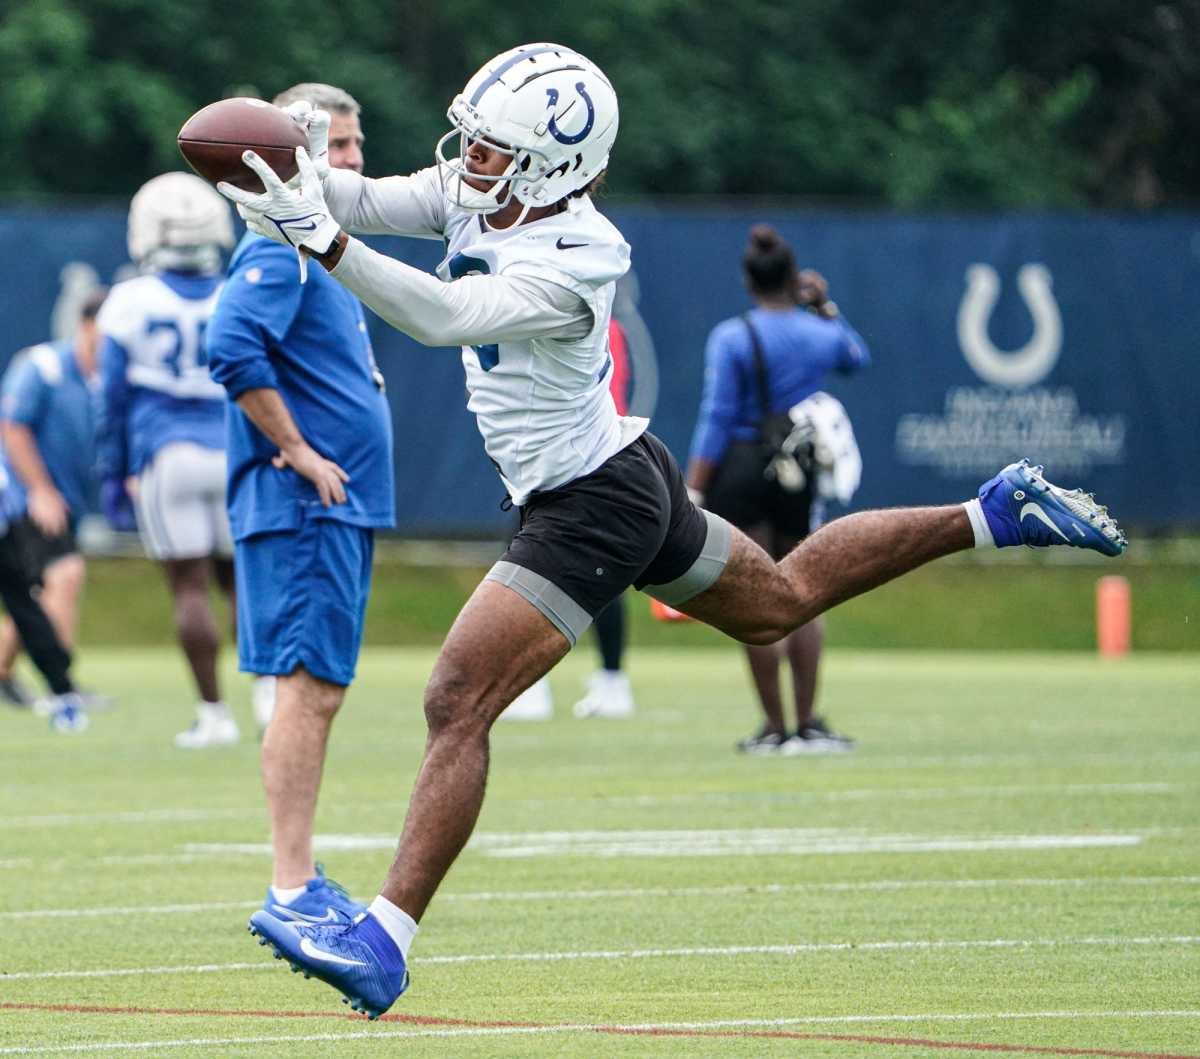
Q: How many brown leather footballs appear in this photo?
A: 1